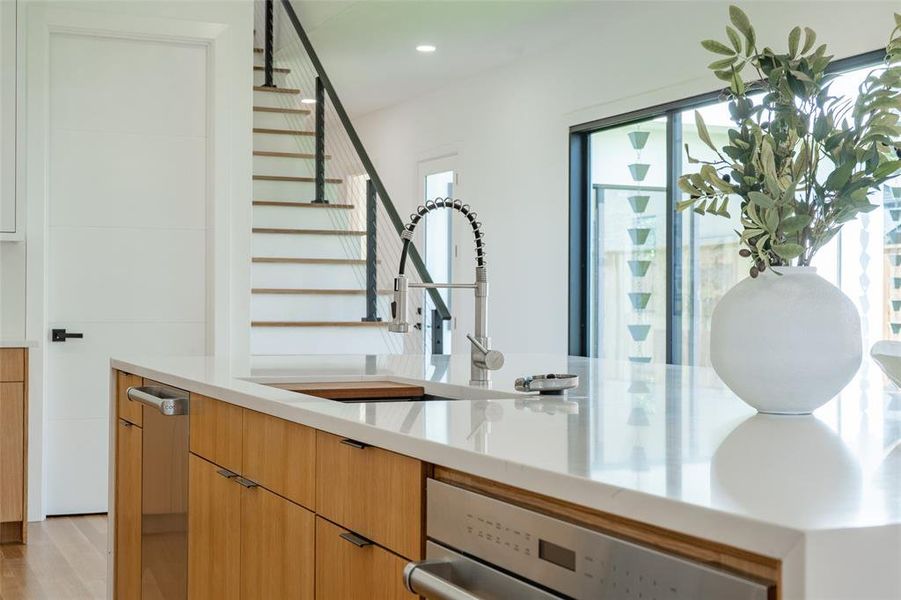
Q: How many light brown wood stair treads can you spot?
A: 12